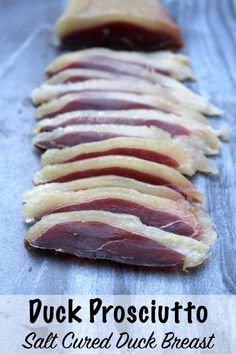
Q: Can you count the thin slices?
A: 11